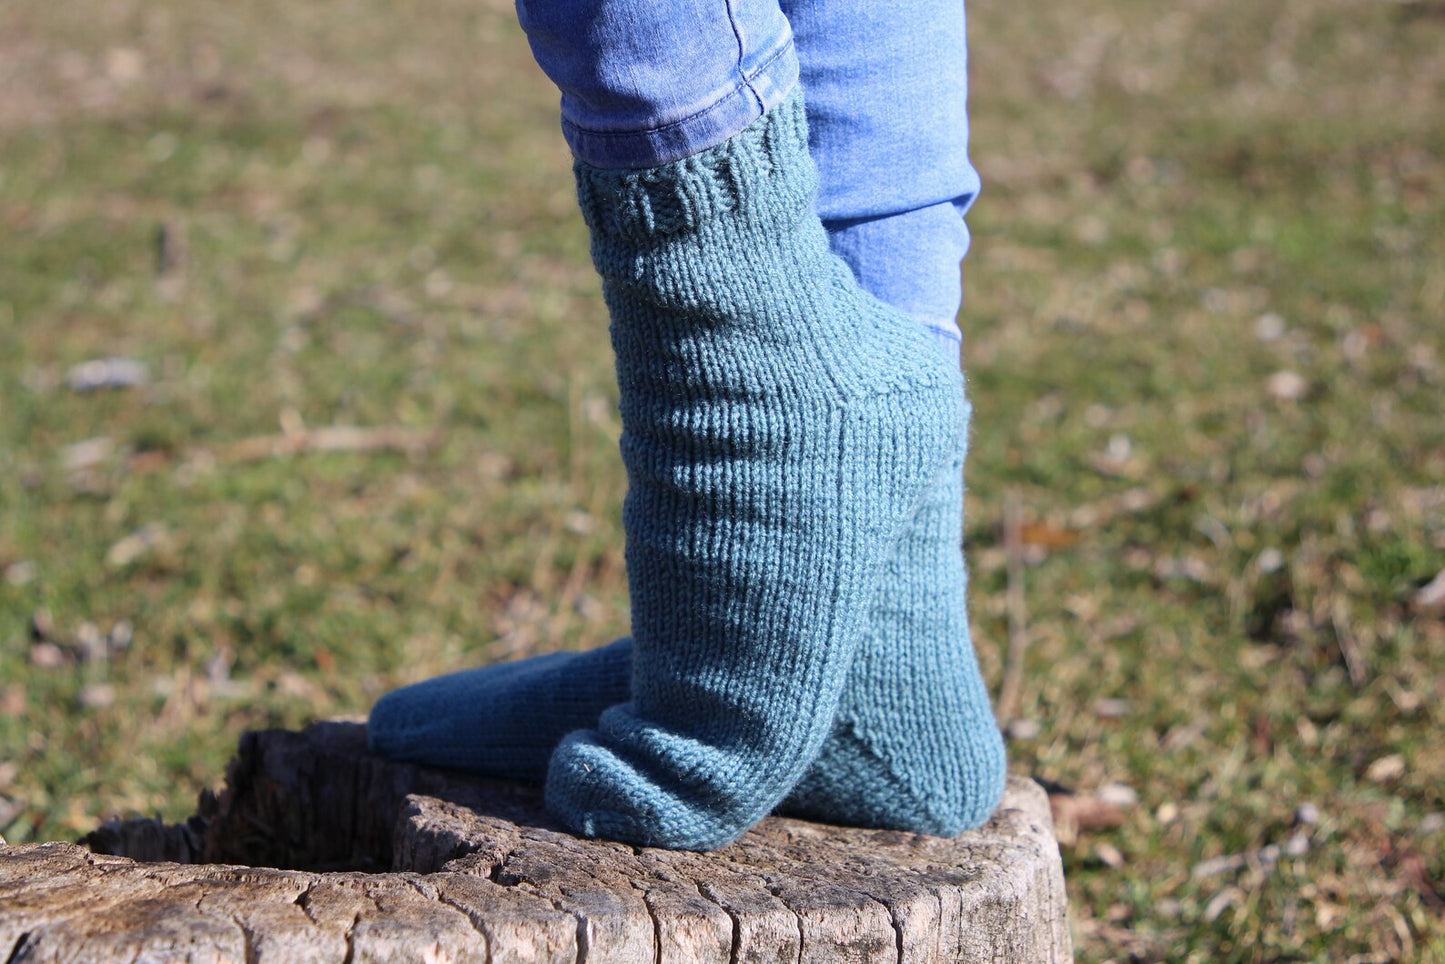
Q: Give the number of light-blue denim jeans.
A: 1